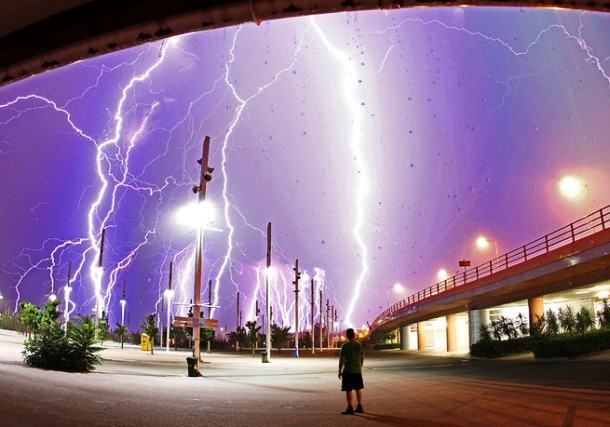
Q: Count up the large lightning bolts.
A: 3